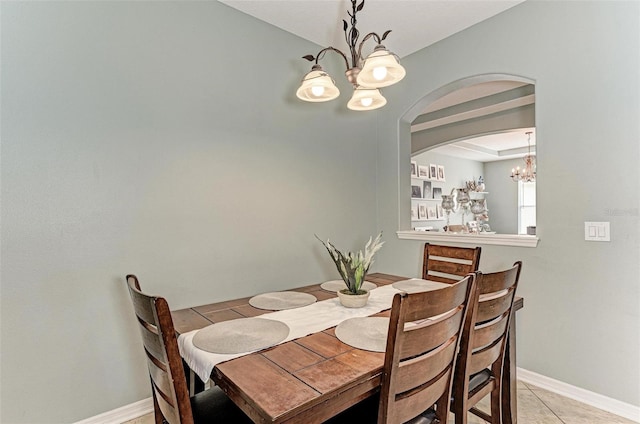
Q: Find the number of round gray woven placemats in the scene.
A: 5